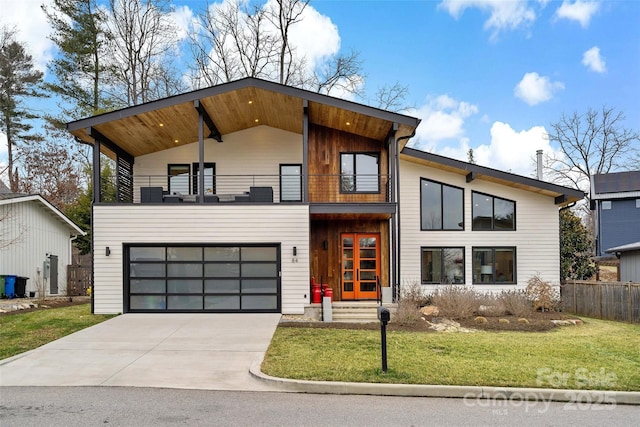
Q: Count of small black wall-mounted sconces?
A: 3